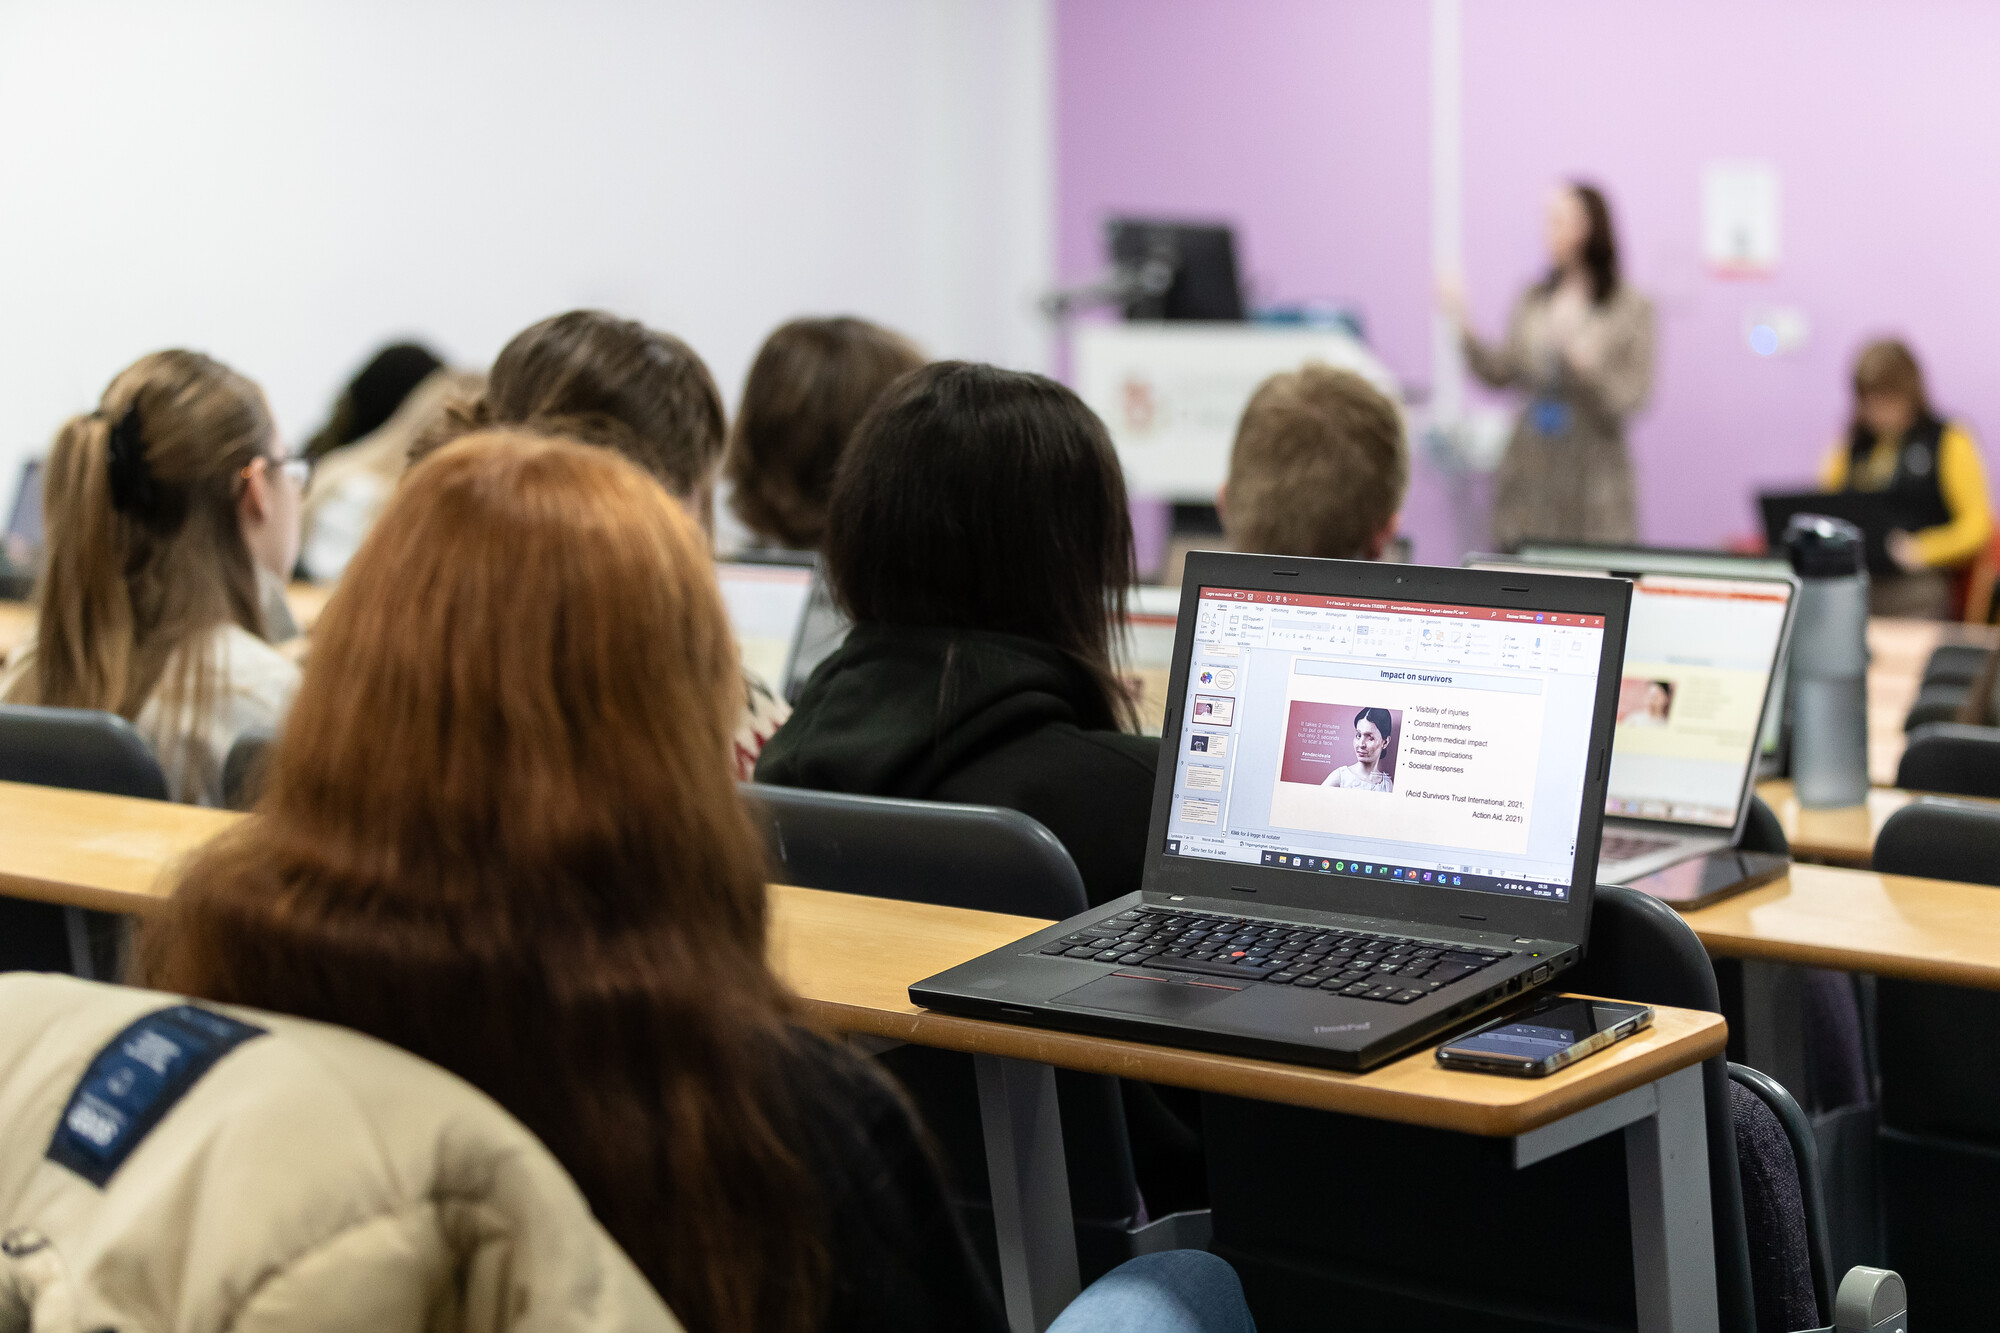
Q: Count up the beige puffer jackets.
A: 1